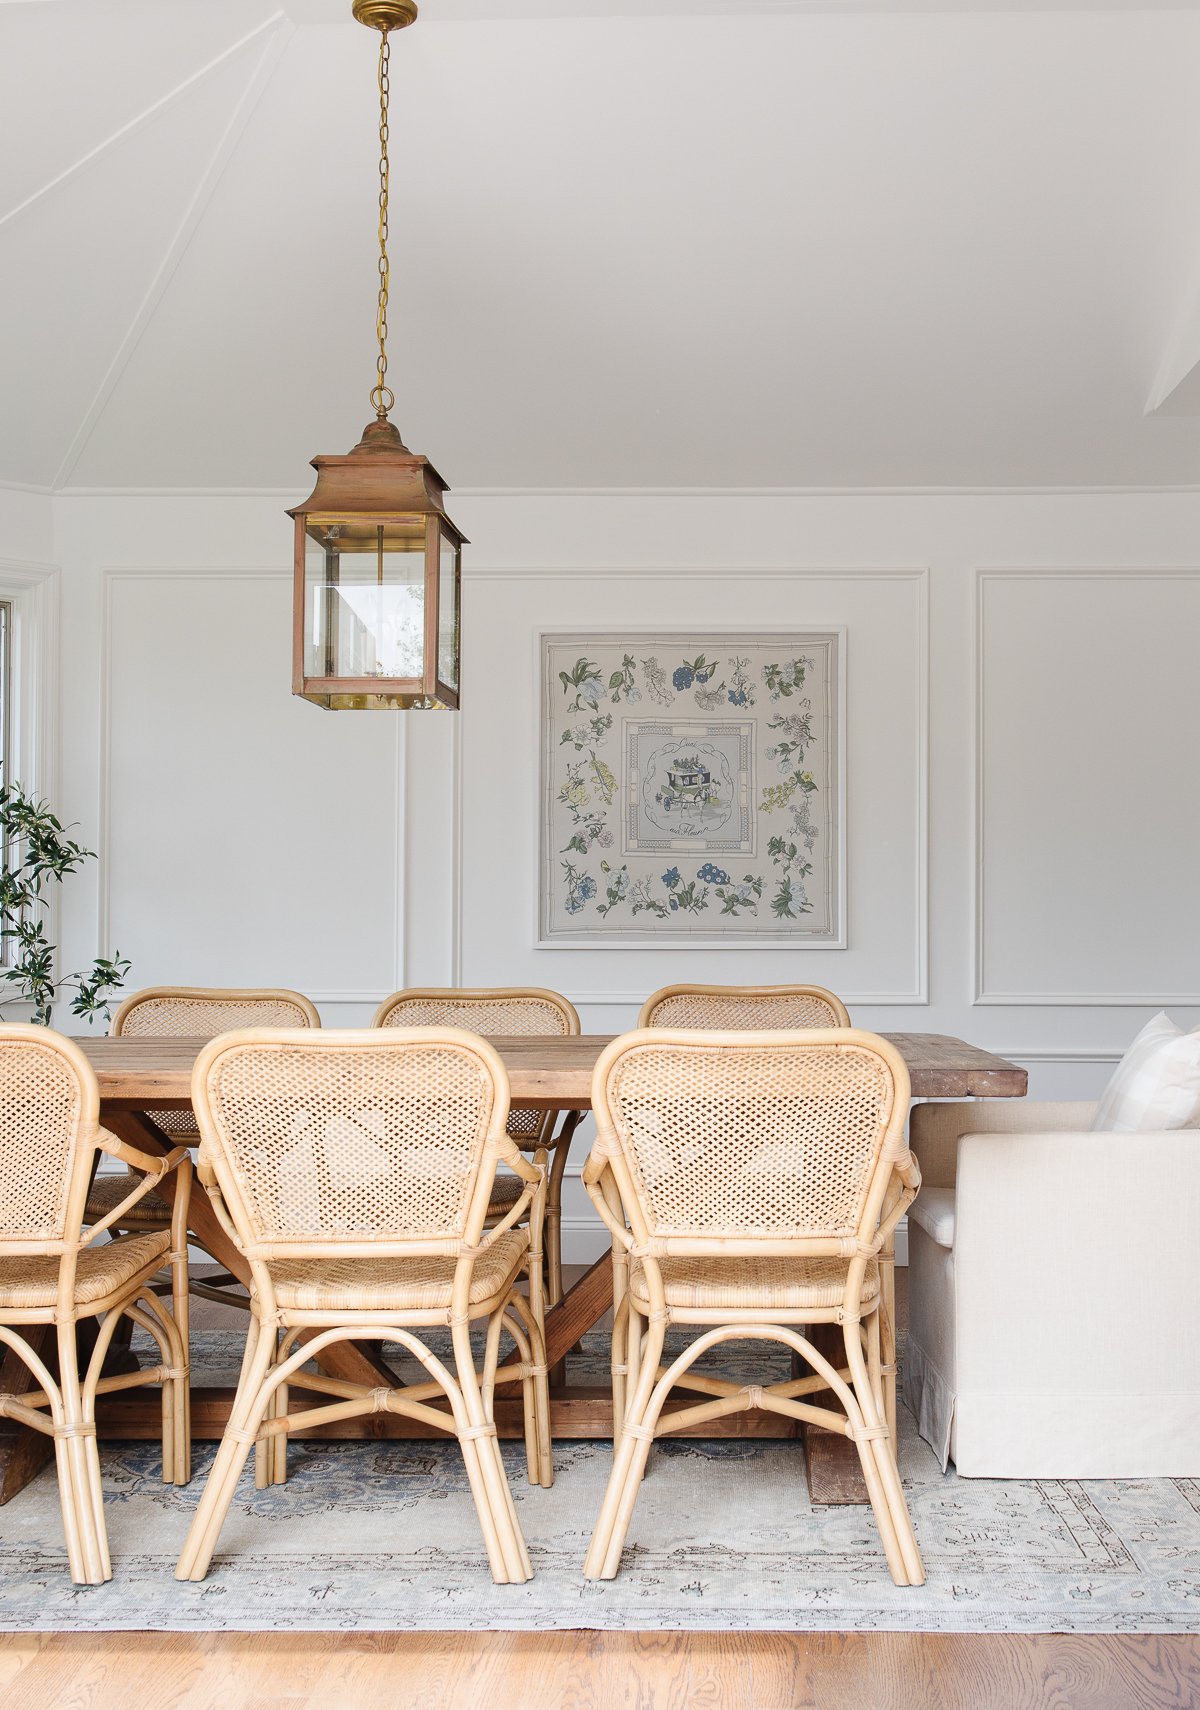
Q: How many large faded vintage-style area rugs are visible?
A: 1